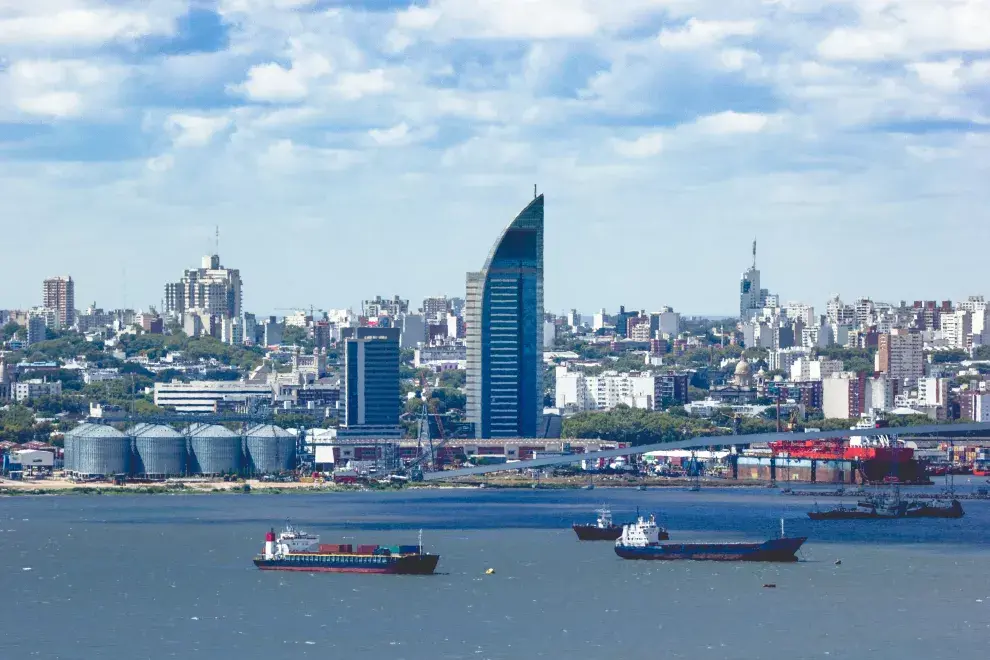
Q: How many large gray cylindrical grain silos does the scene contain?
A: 4